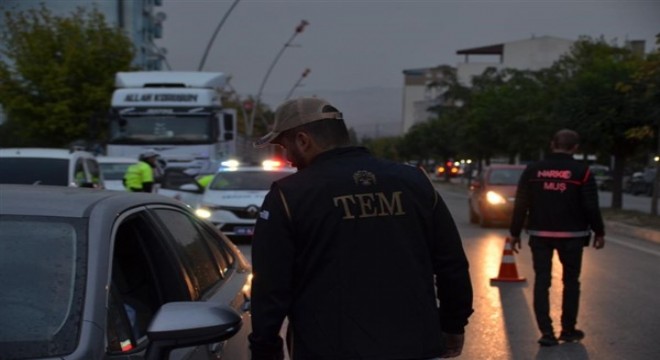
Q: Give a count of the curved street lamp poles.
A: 3